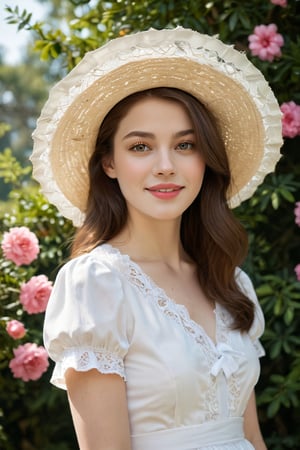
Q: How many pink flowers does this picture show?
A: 9